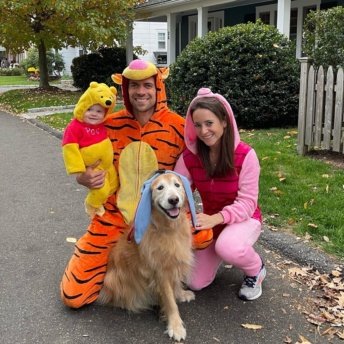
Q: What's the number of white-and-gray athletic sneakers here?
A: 1